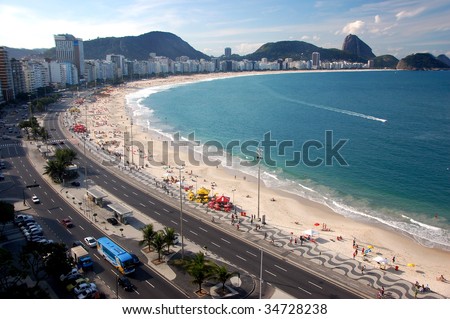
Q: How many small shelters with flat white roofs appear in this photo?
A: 2